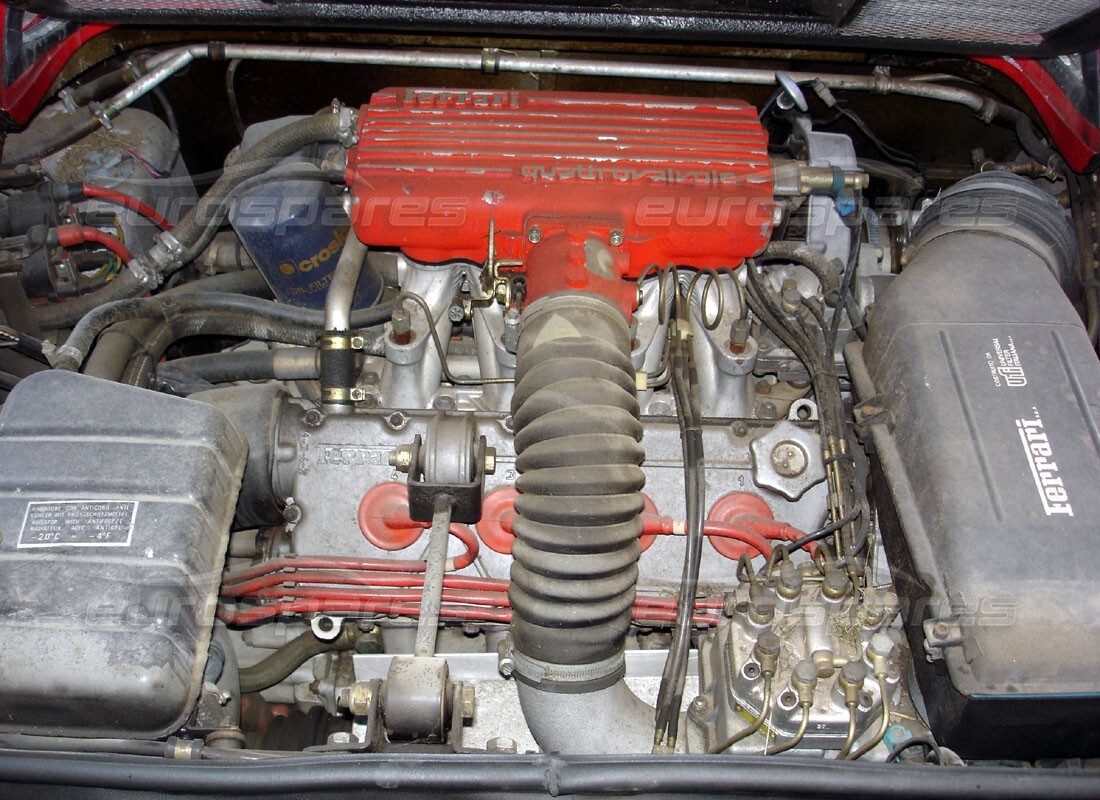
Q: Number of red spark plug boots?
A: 4